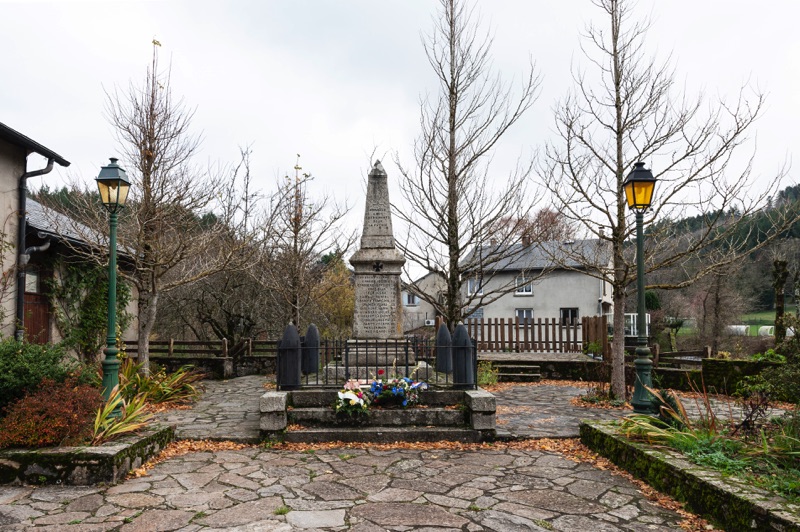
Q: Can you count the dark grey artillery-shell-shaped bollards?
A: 4